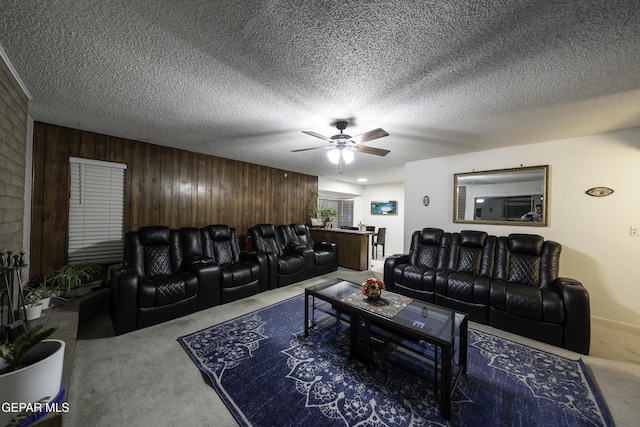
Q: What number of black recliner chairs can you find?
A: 7